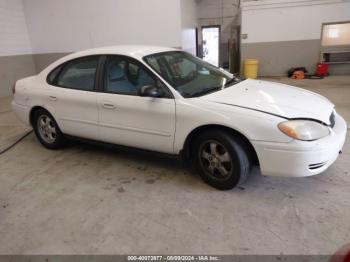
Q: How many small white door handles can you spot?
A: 2